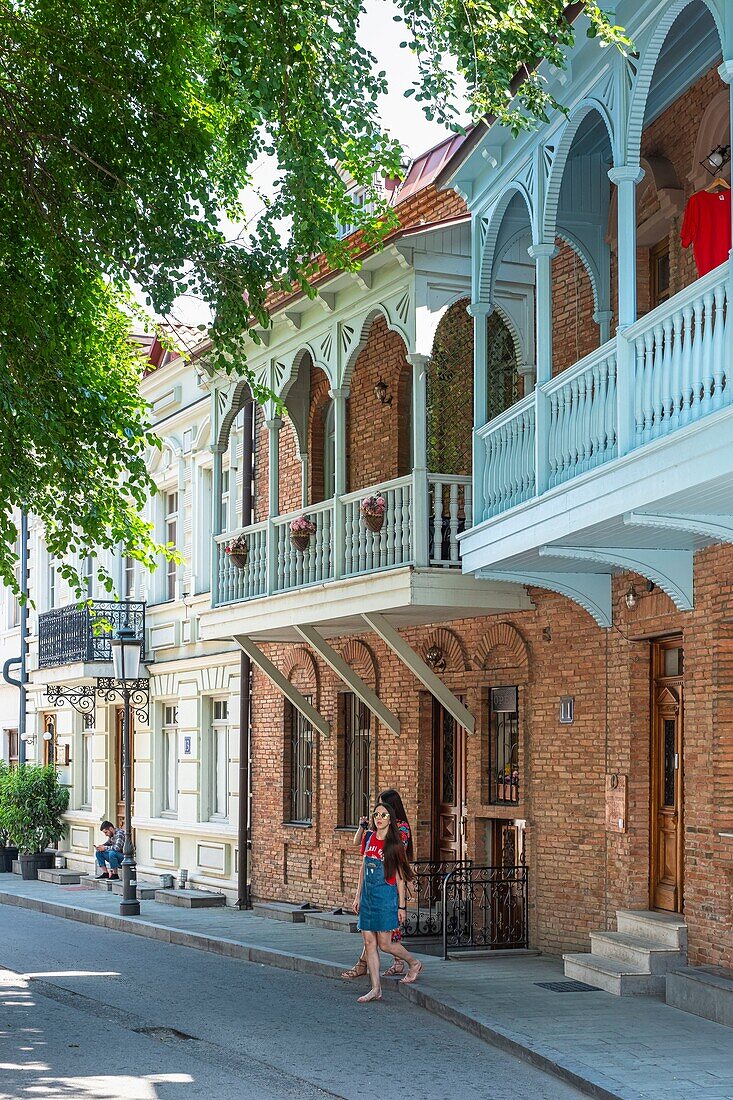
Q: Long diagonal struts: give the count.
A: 3